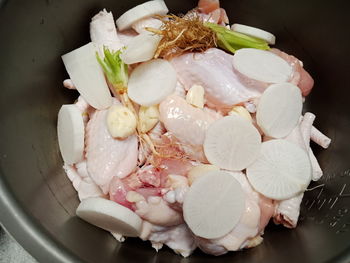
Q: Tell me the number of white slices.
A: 12